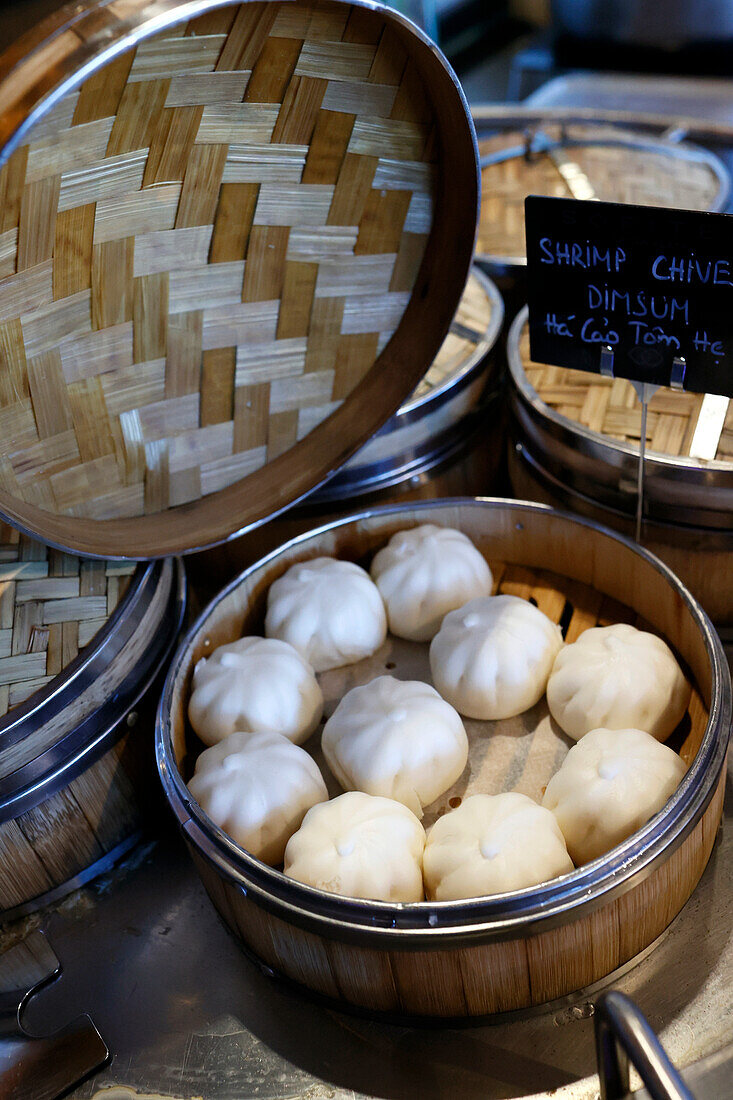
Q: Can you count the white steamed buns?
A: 10